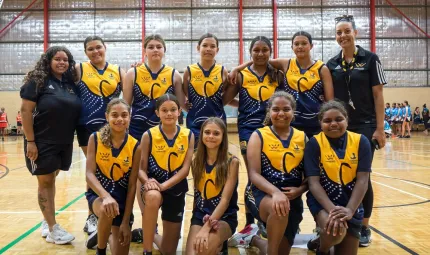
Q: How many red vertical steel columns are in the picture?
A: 5